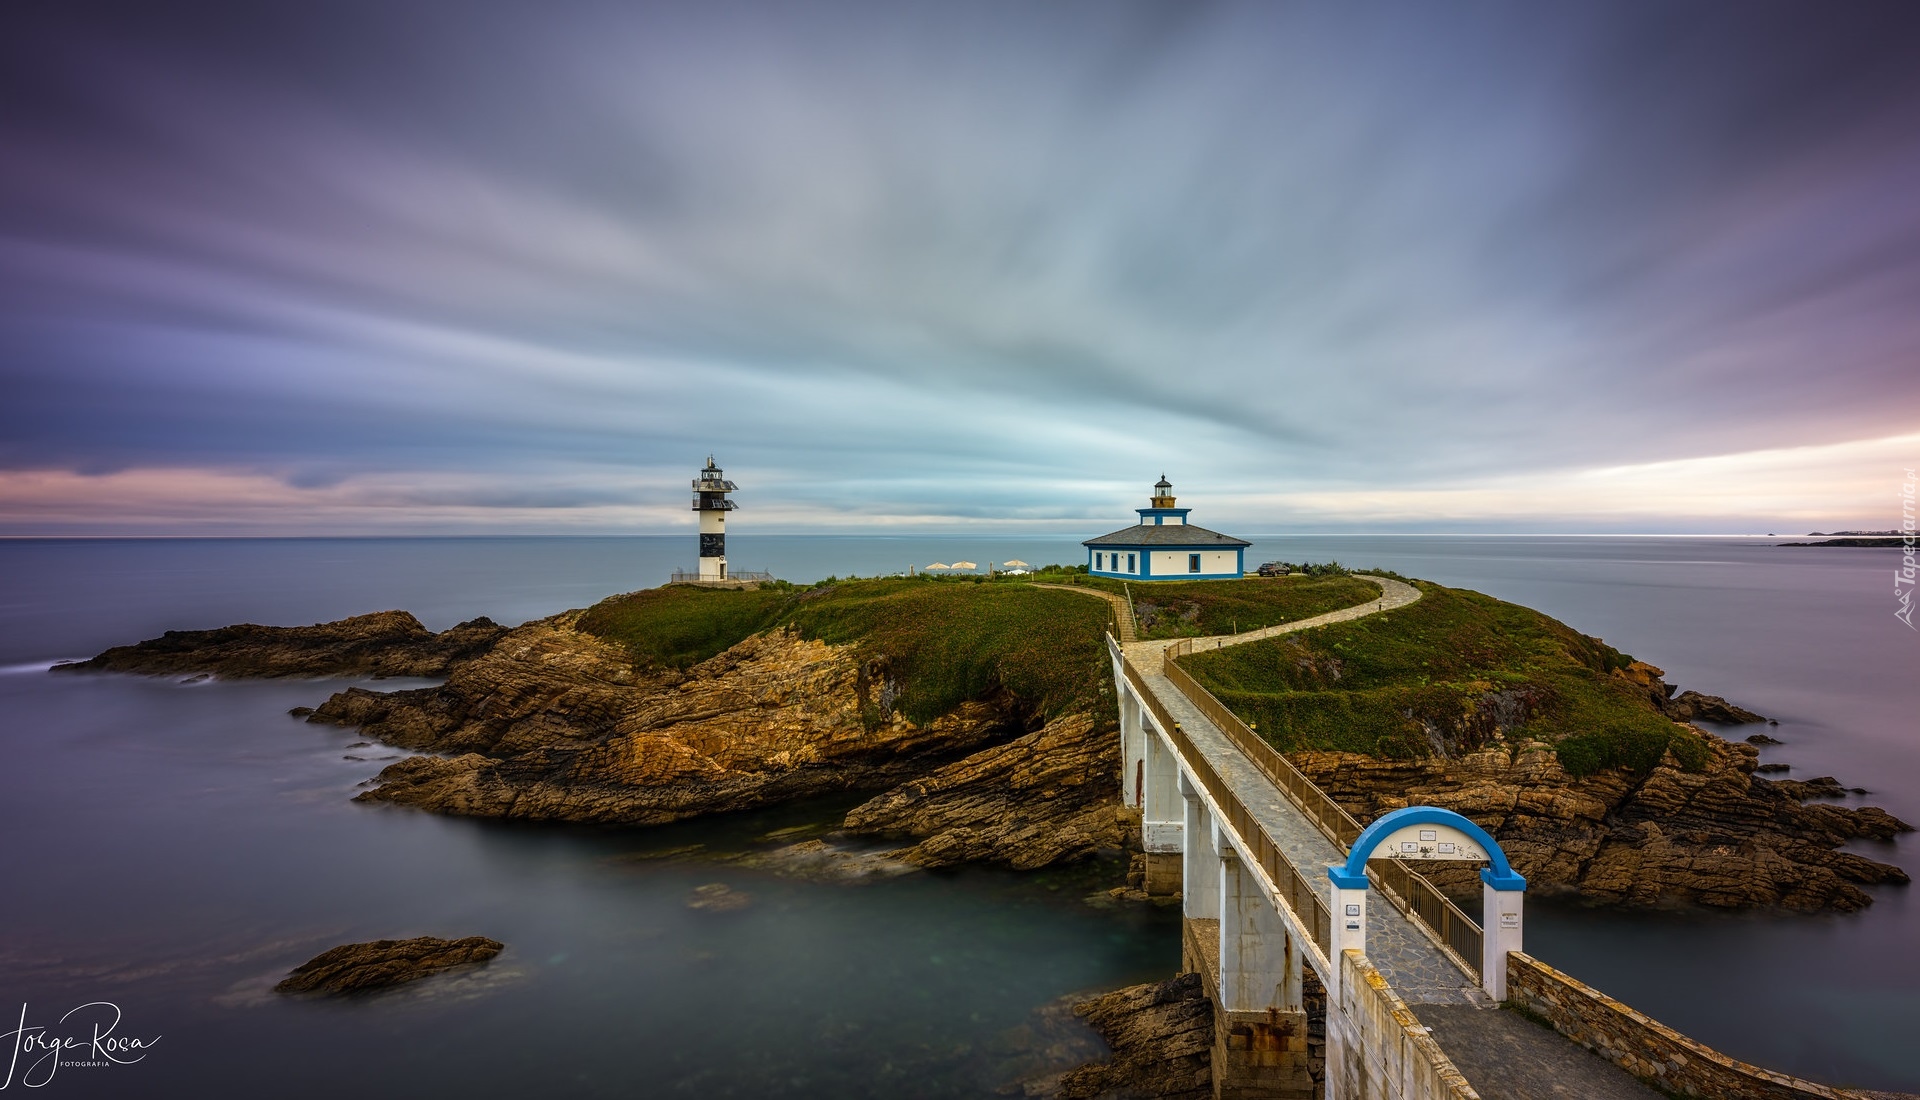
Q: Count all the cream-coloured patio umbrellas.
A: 3